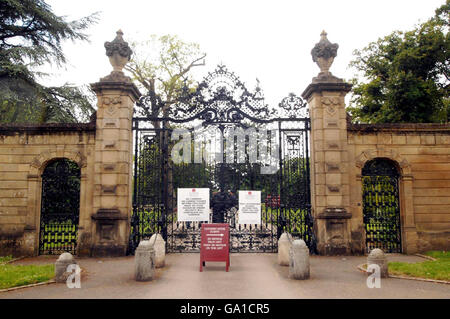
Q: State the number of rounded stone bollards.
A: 6